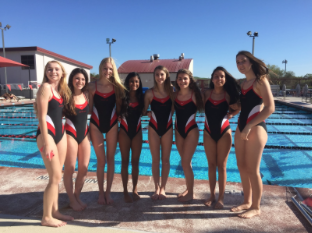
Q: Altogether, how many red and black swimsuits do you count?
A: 8